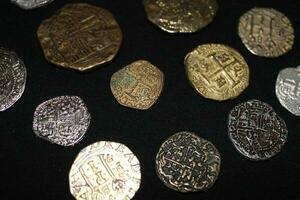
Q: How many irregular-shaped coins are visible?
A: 12